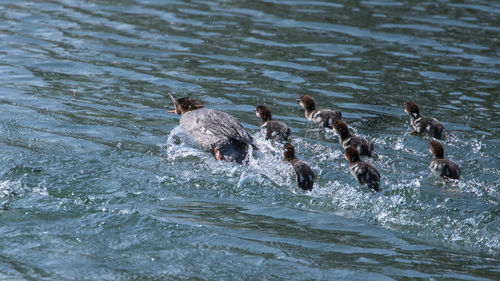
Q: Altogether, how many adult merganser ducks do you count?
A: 1